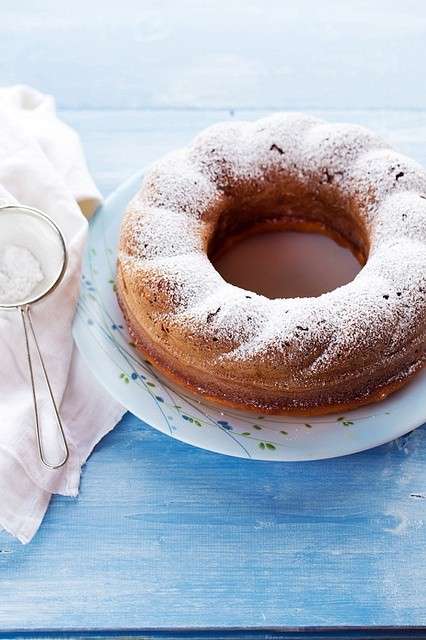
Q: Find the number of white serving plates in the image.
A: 1